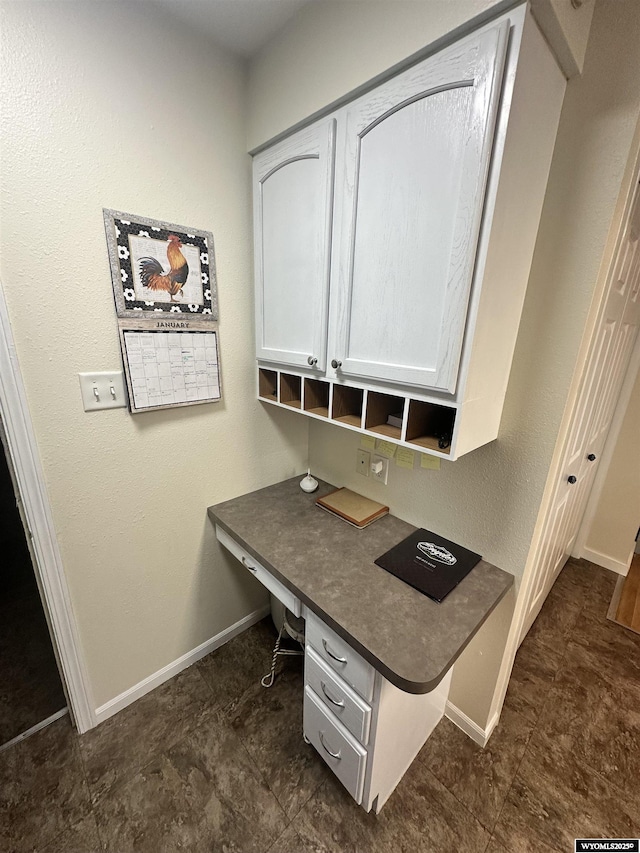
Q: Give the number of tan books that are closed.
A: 1